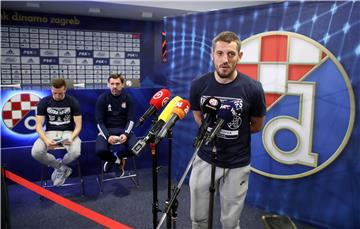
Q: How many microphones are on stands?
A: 5